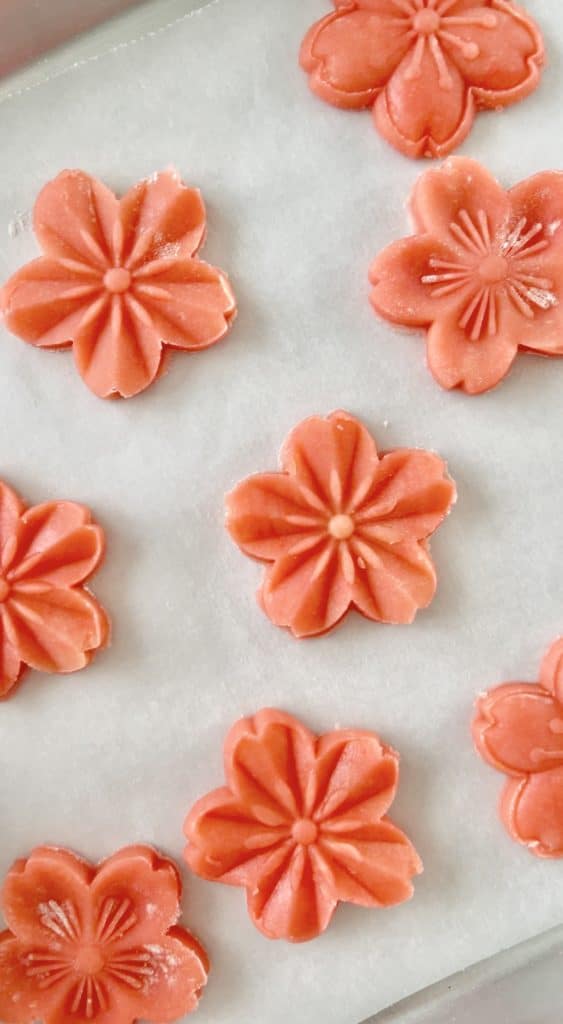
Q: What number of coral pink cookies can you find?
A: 8